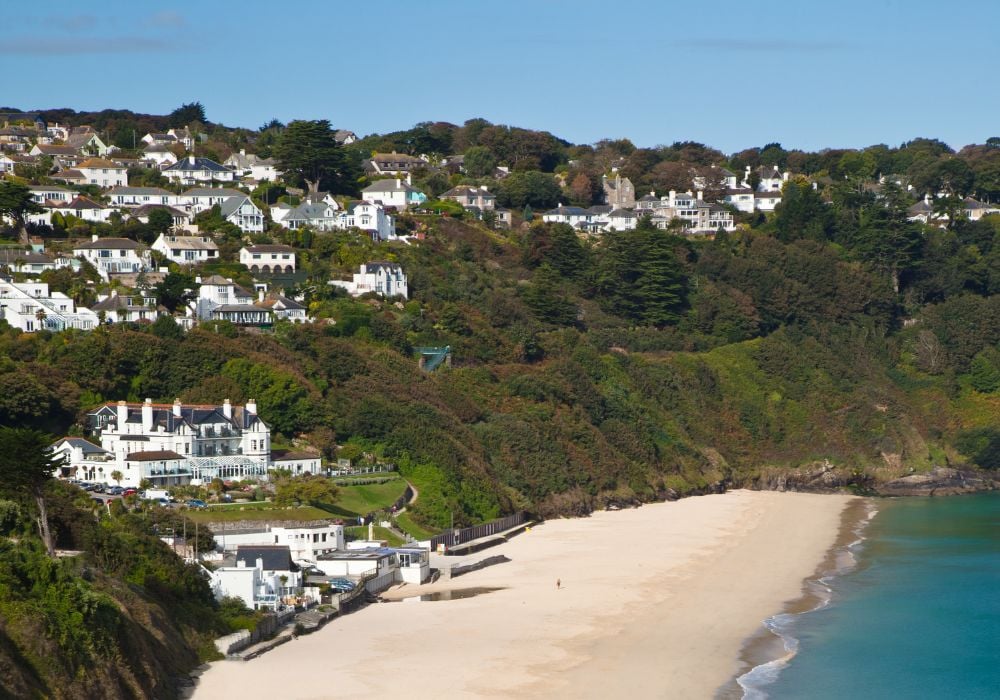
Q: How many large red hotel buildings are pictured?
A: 0